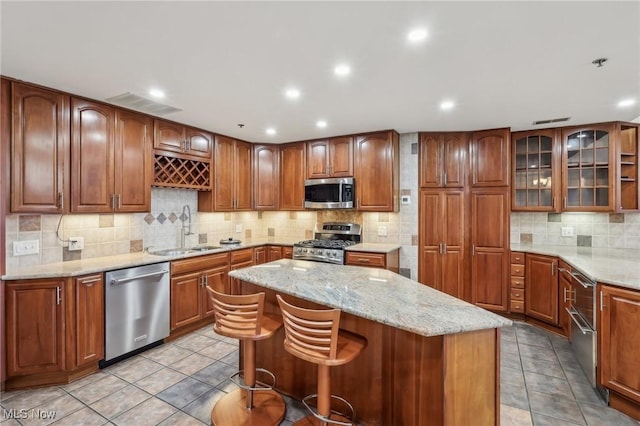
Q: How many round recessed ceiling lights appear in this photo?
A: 8